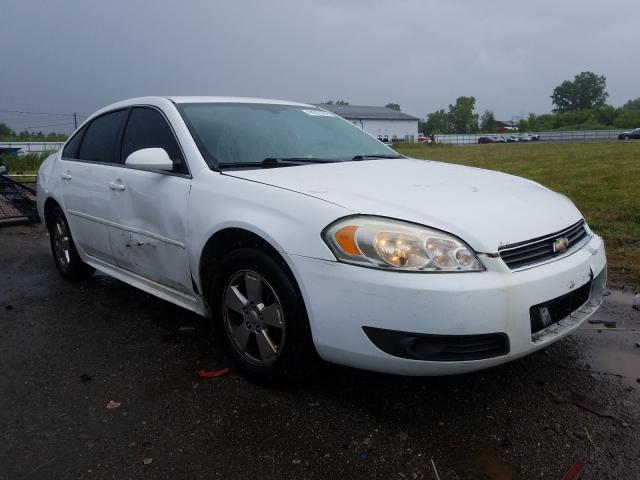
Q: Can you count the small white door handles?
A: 2